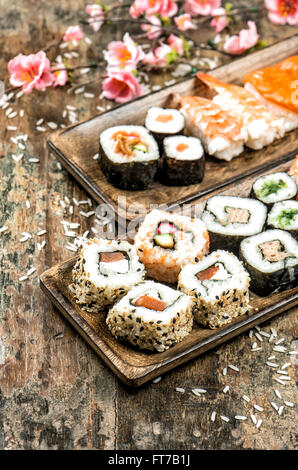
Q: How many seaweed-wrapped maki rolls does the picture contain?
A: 7